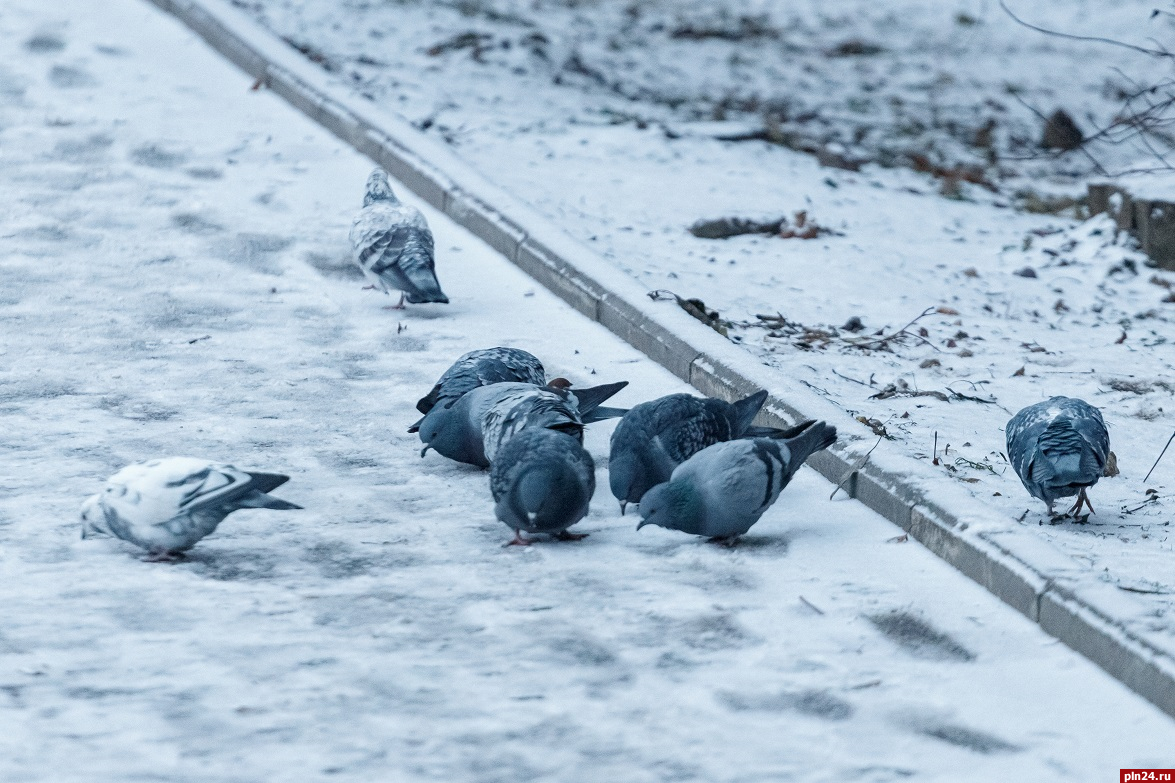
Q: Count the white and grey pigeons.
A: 2